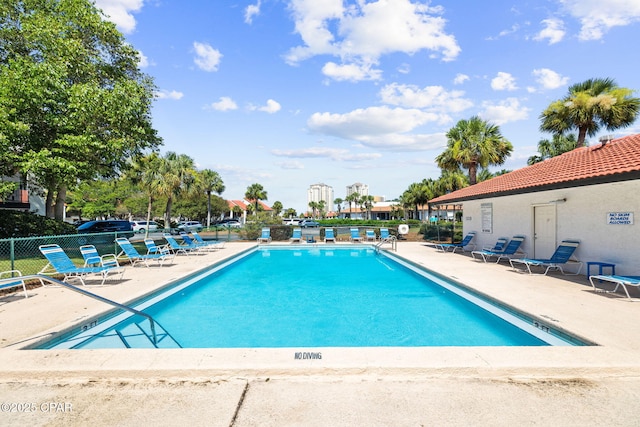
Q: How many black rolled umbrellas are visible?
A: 0